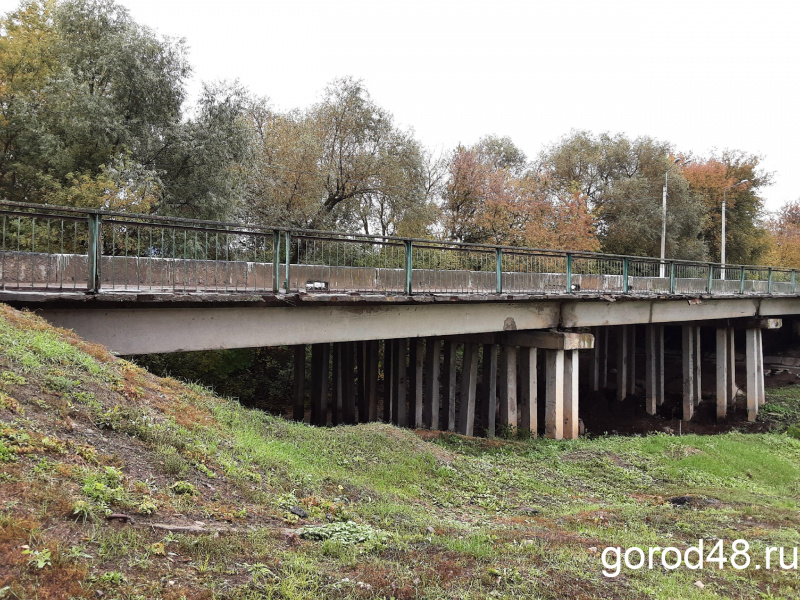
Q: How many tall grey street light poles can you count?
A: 2